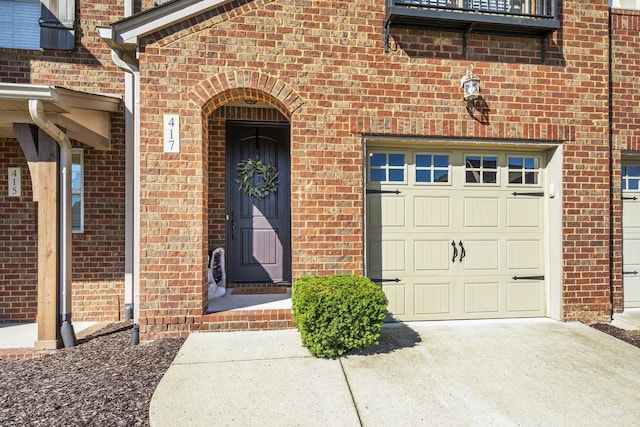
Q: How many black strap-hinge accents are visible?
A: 6